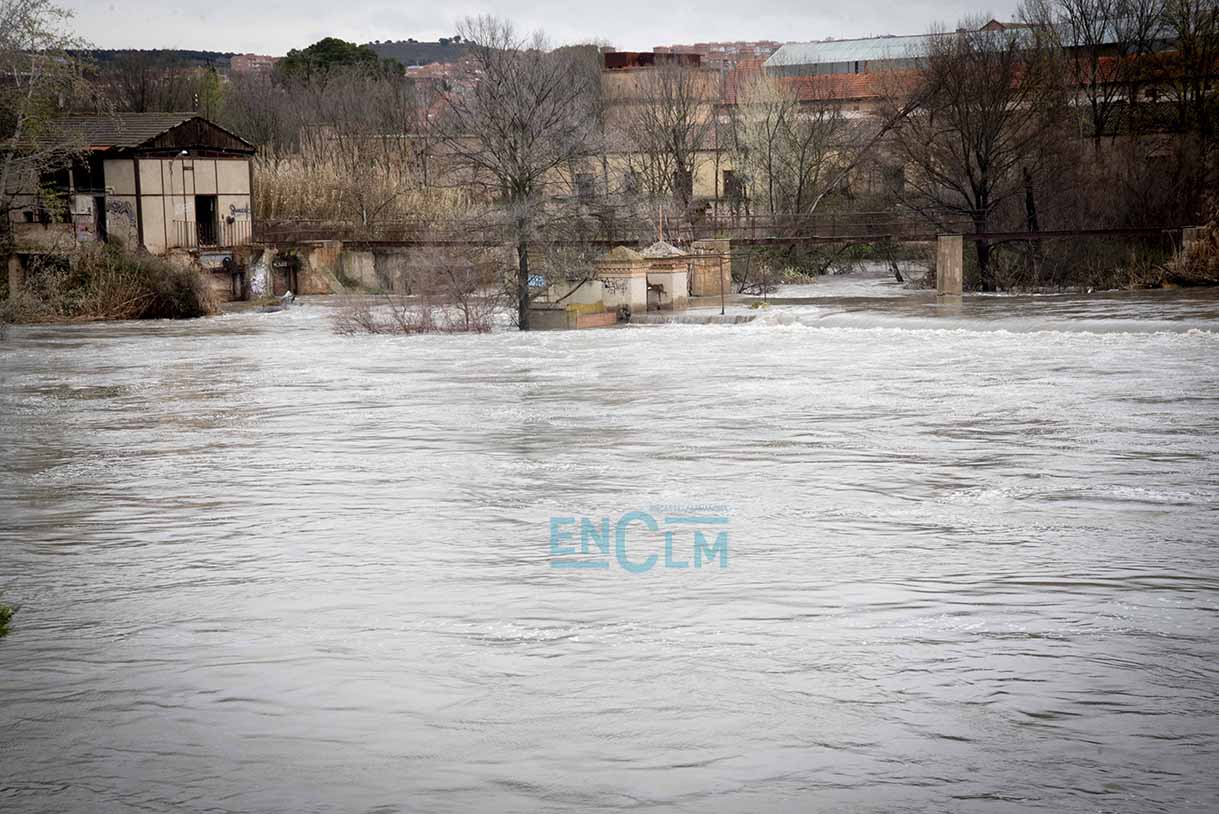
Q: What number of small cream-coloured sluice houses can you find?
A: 2